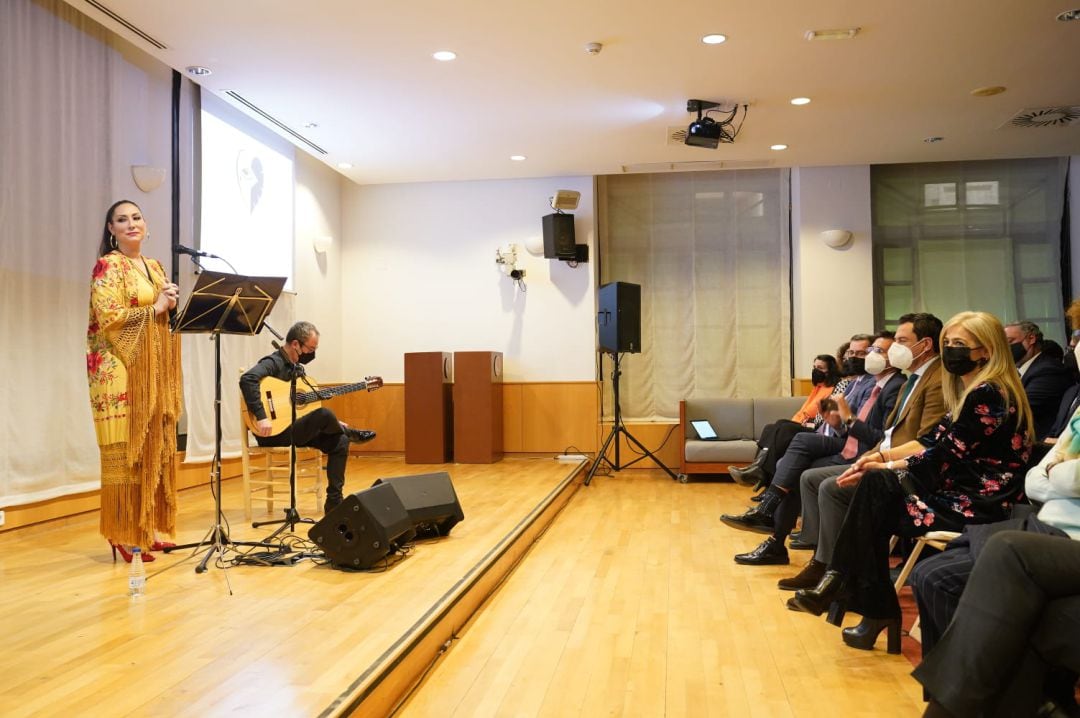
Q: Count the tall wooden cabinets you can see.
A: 2